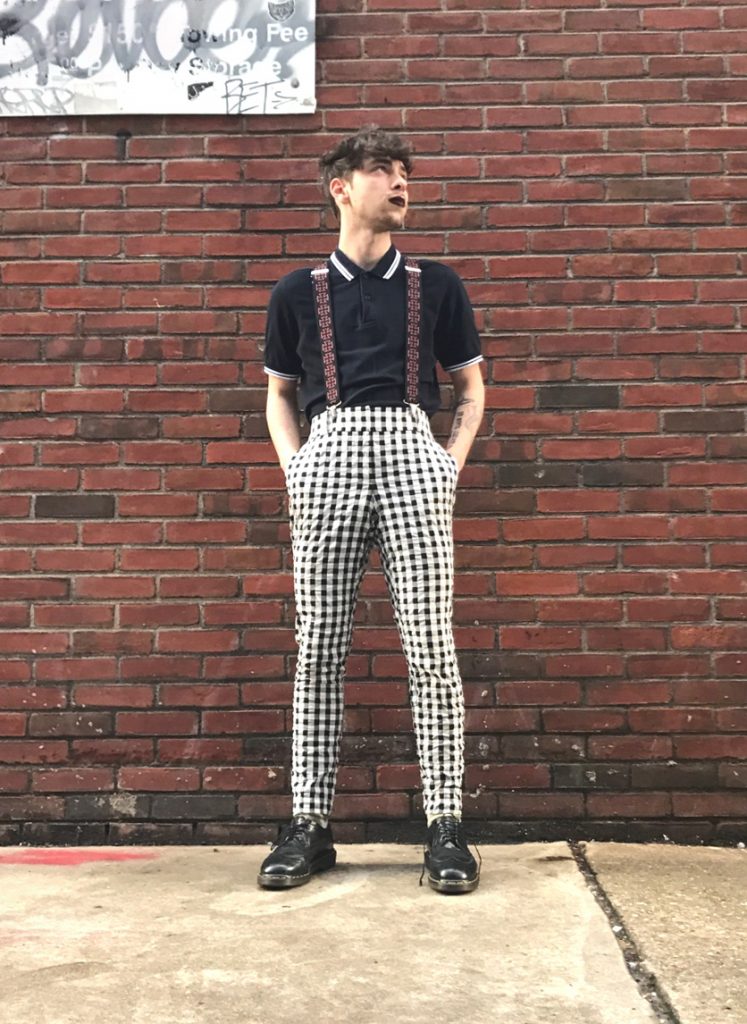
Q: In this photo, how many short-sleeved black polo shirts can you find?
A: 1